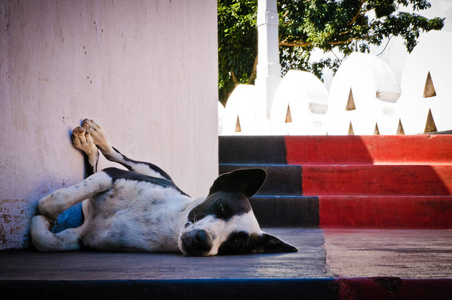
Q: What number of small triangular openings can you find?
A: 8